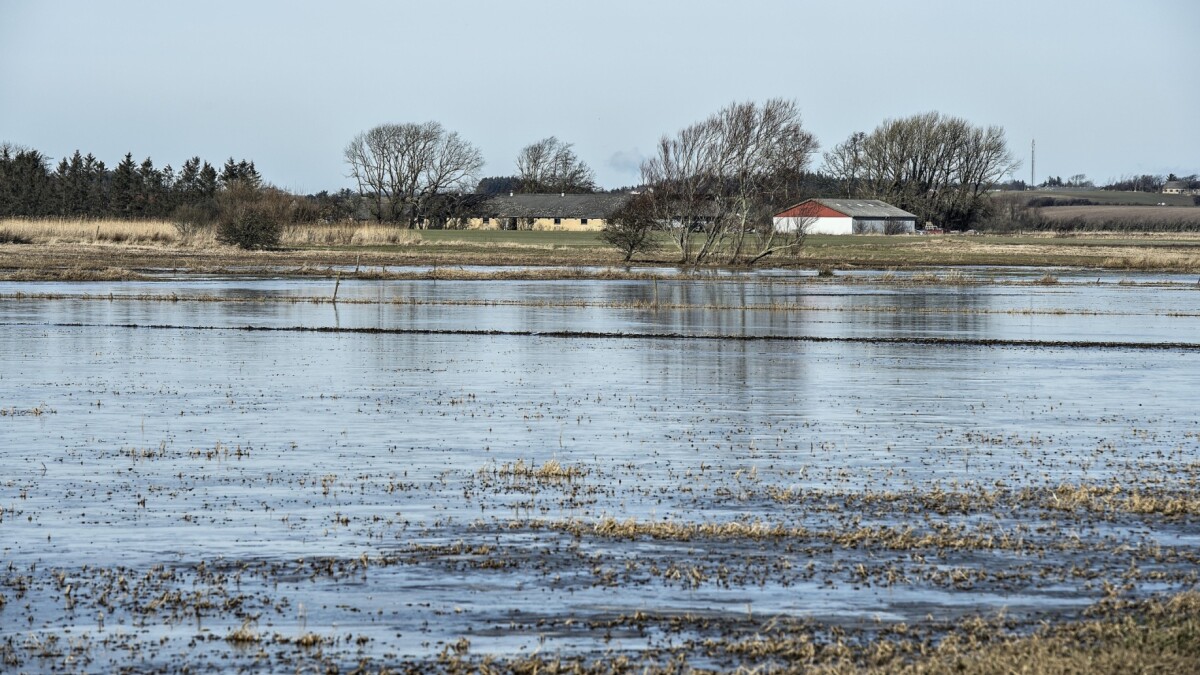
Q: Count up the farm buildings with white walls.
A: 1